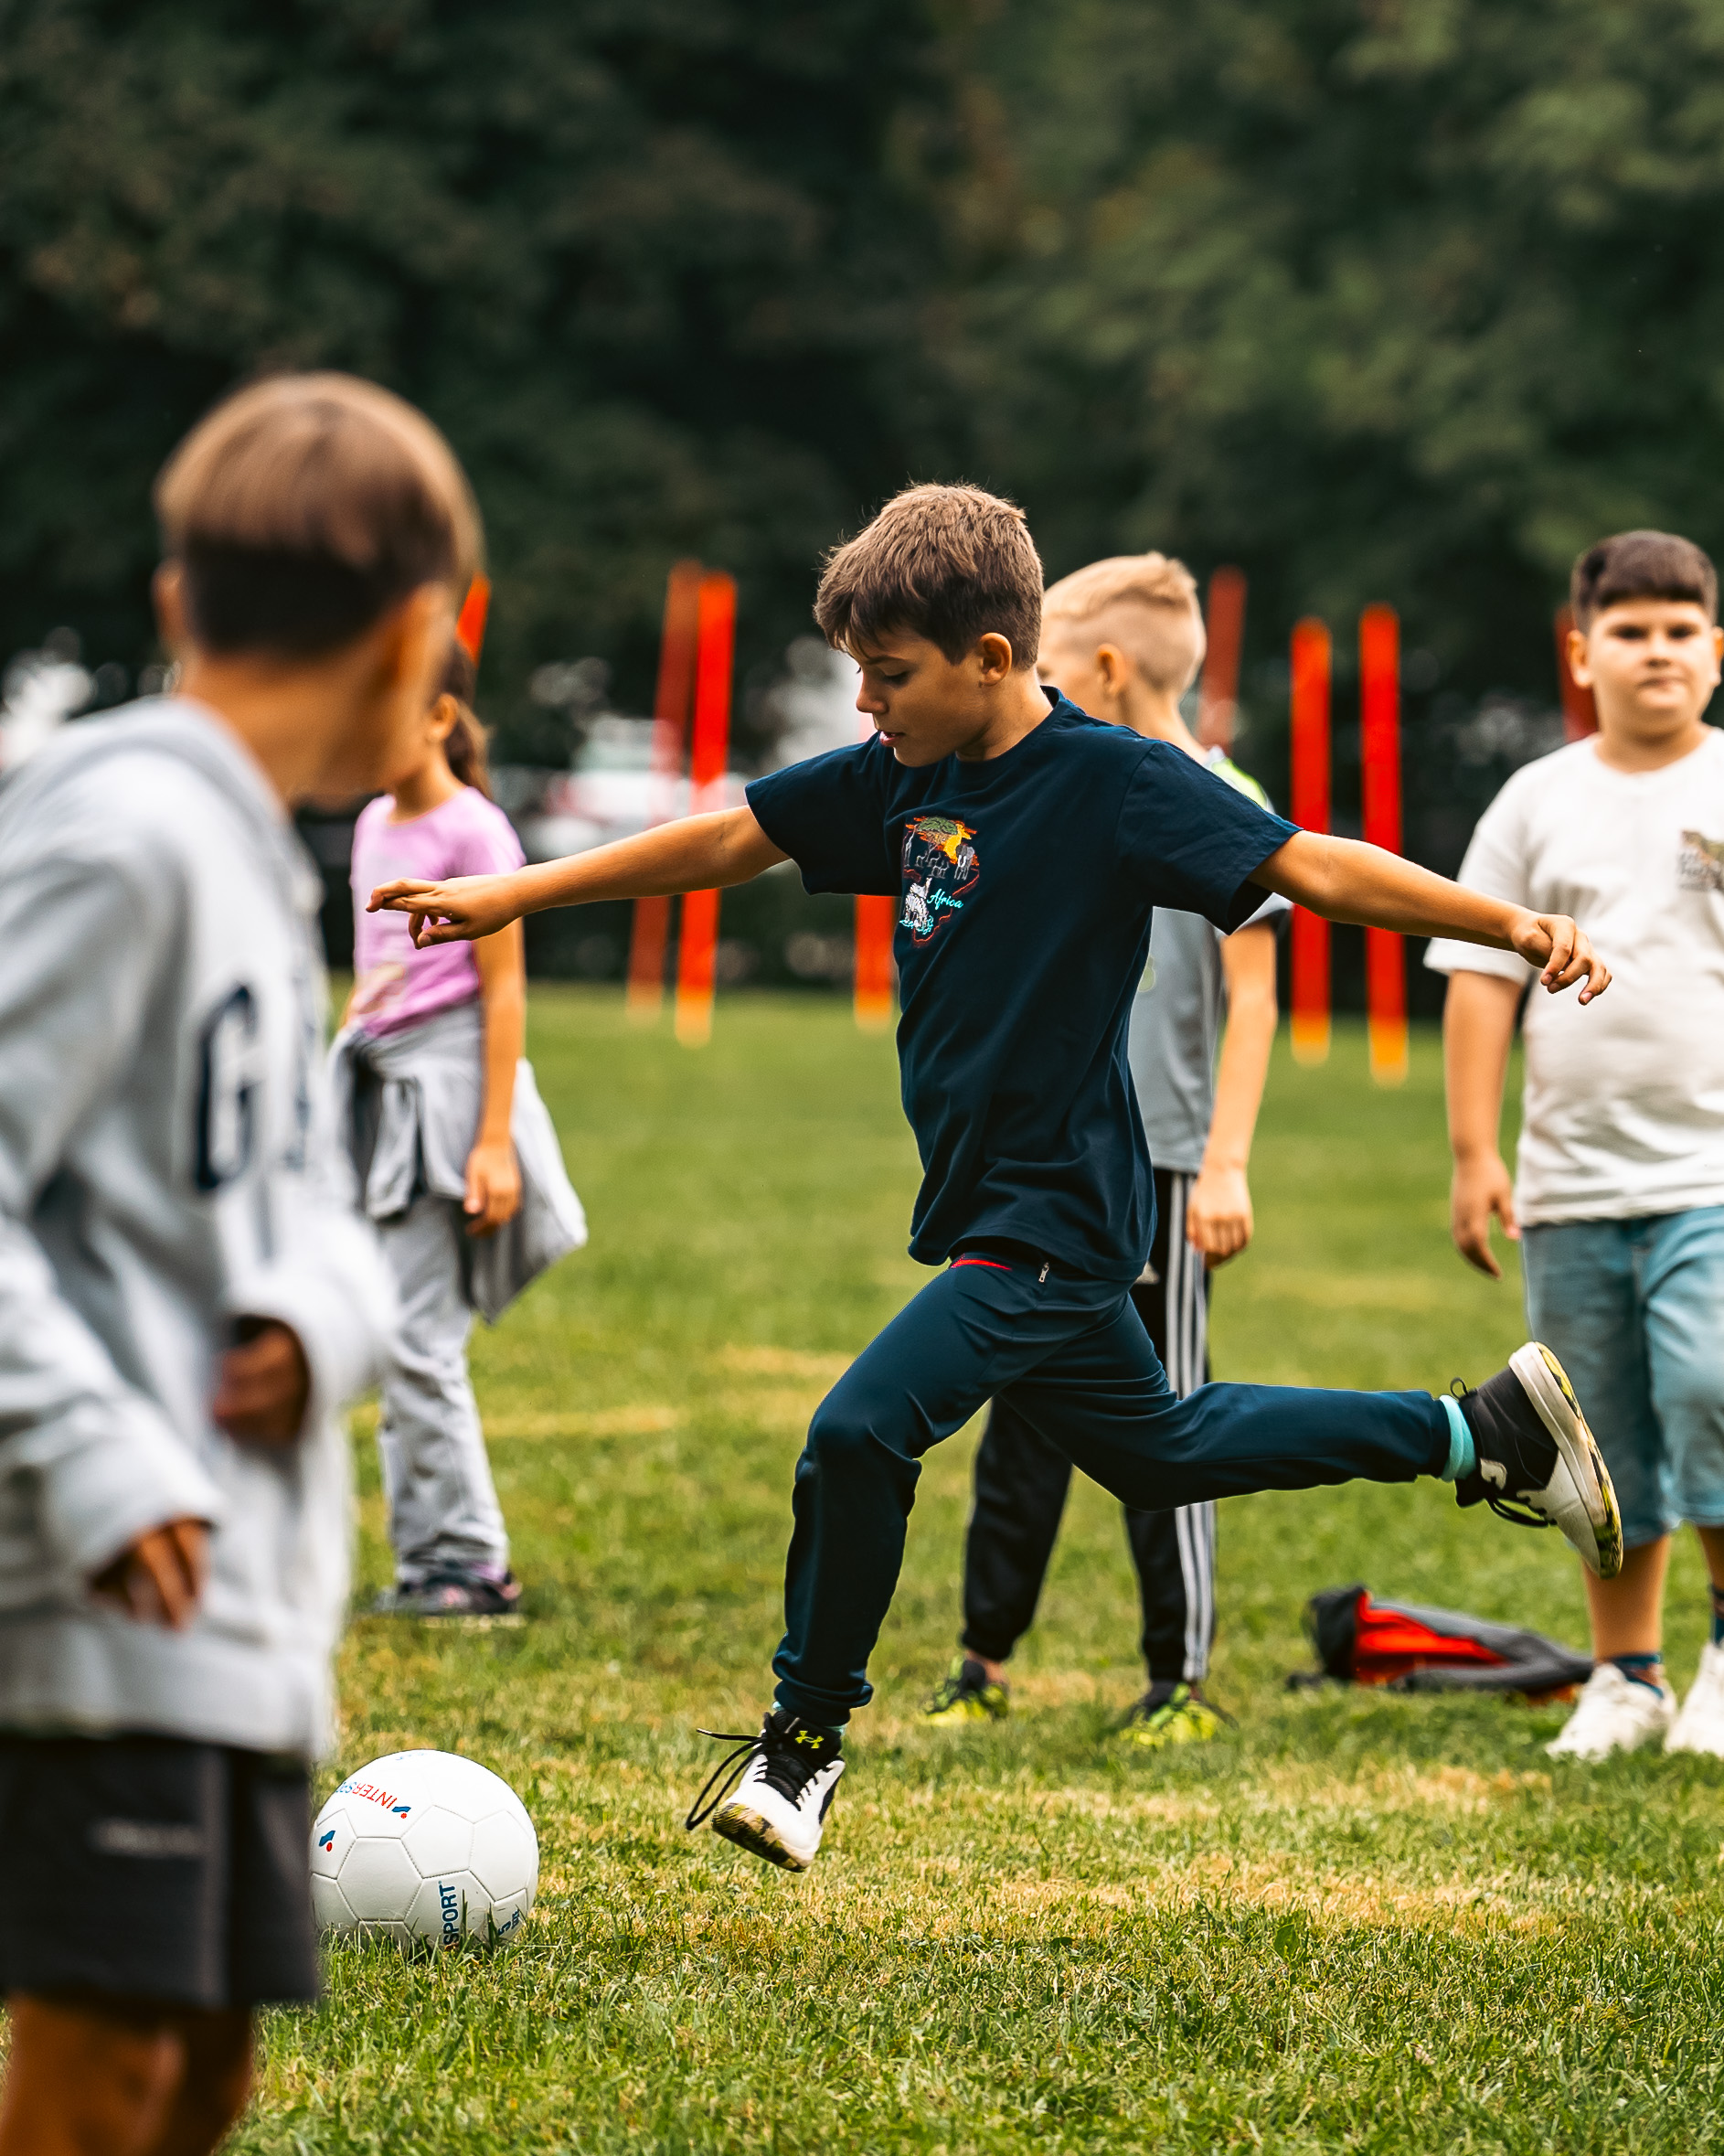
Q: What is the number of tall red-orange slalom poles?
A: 8